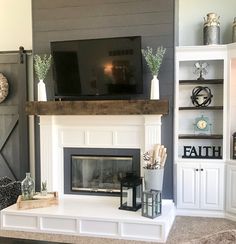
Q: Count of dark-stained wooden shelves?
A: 3